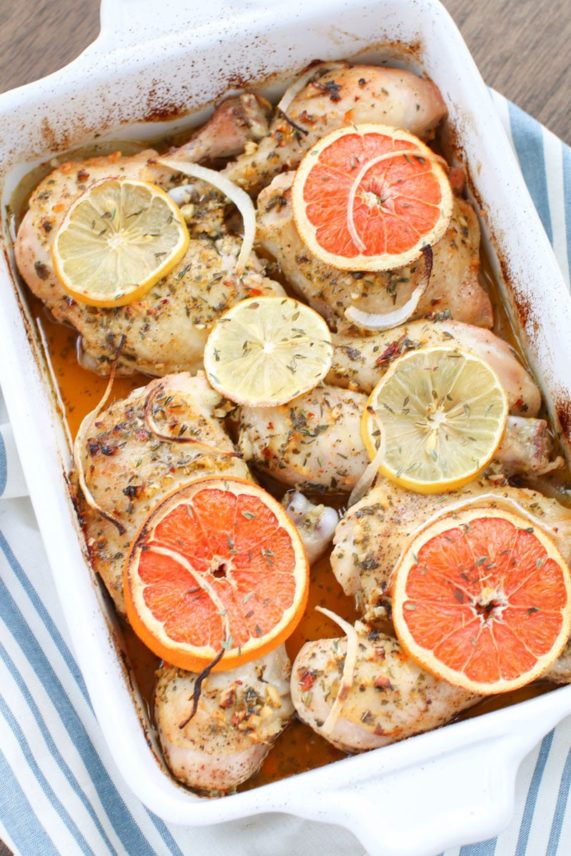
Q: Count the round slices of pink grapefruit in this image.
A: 3